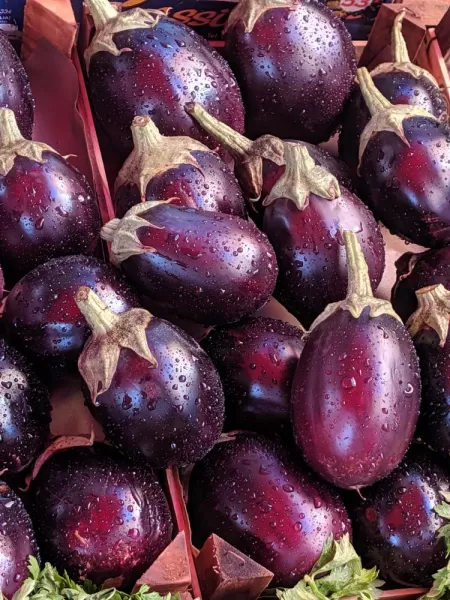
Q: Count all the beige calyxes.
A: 12